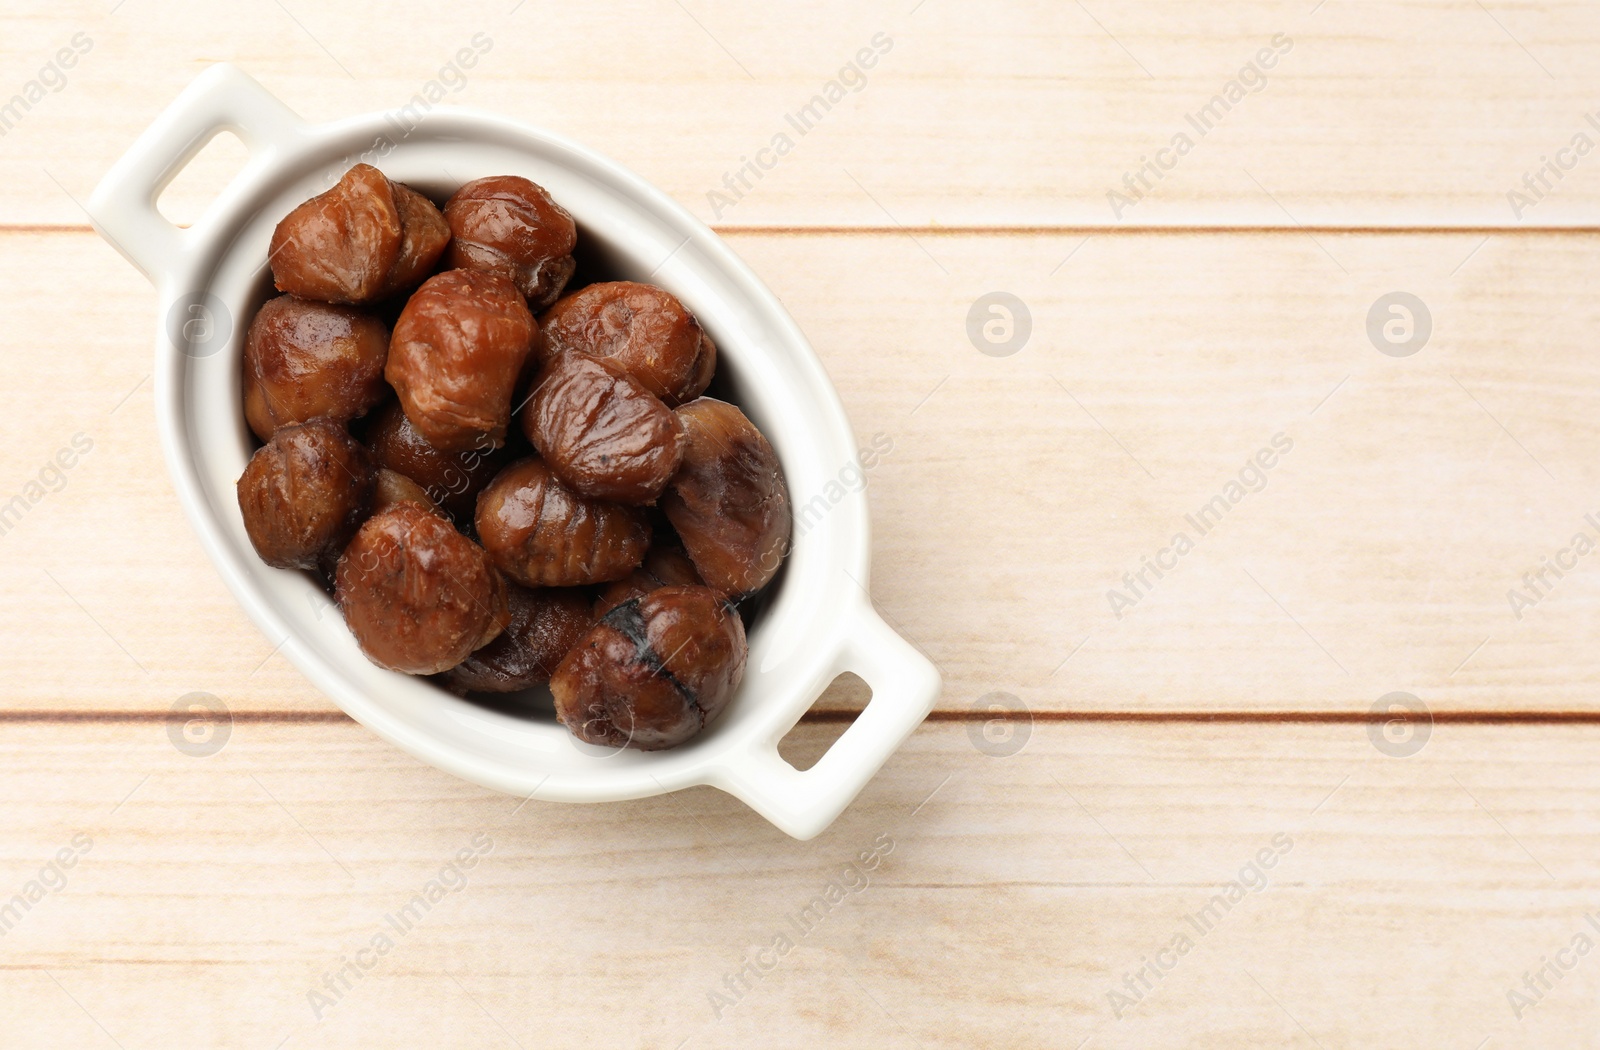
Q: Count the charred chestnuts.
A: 1